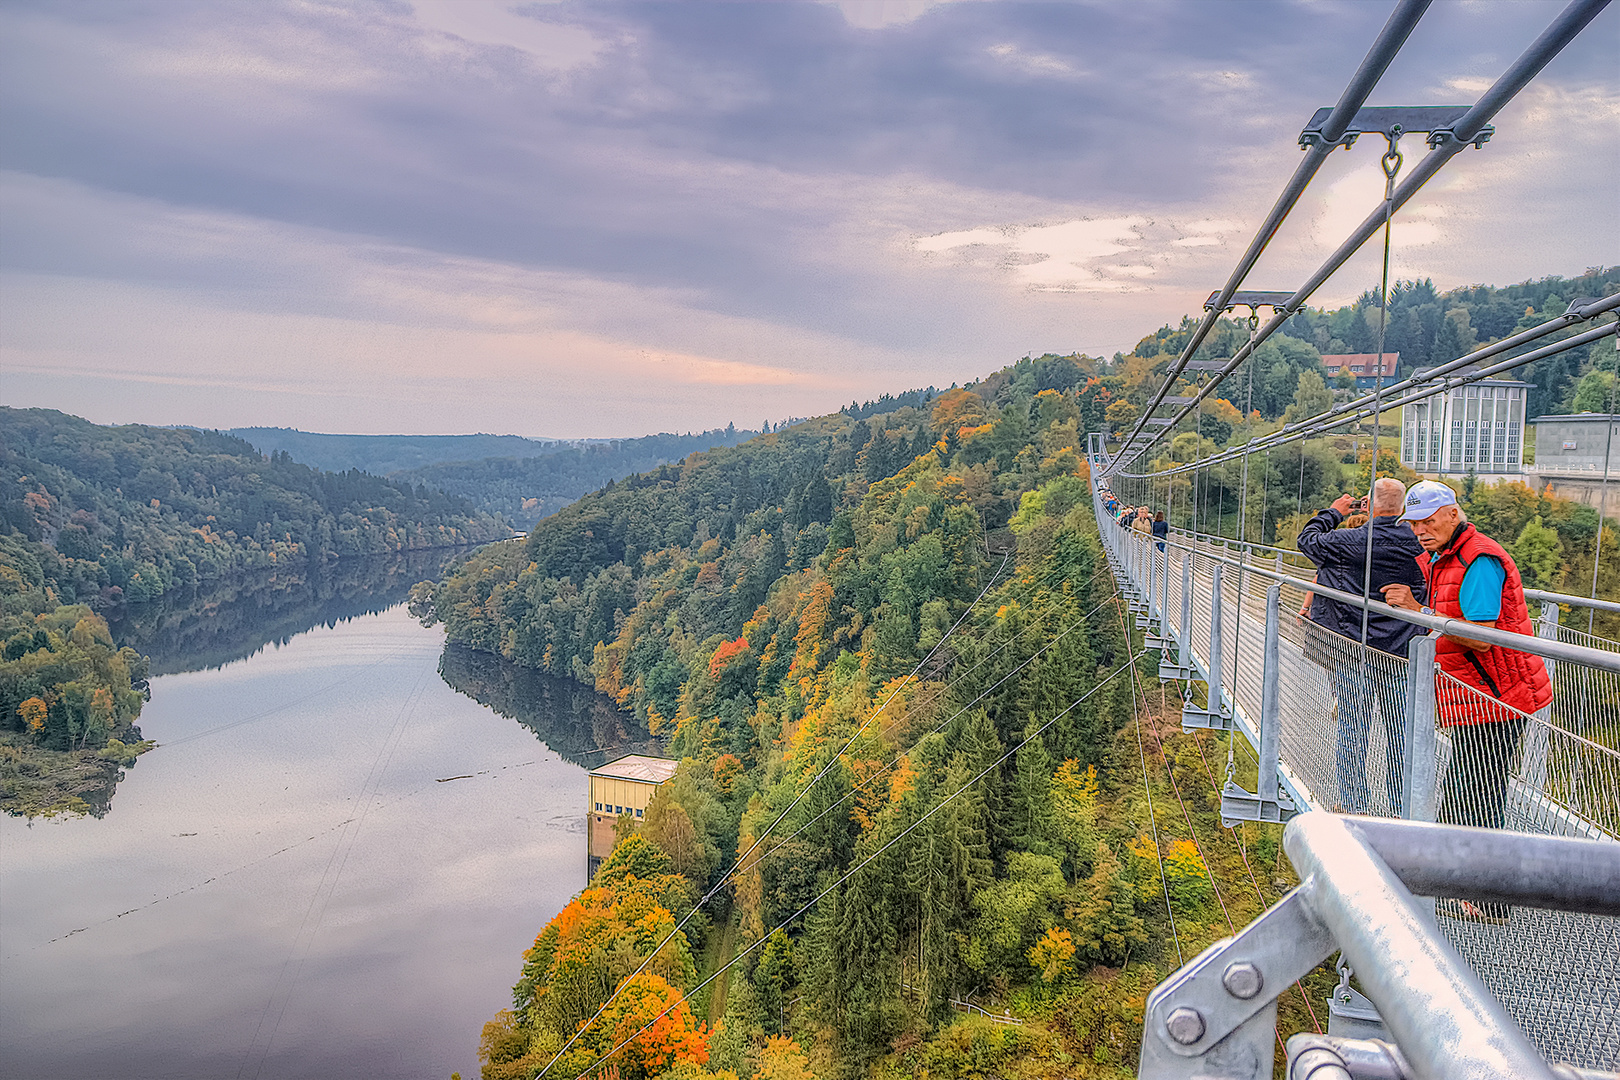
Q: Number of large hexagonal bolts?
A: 2